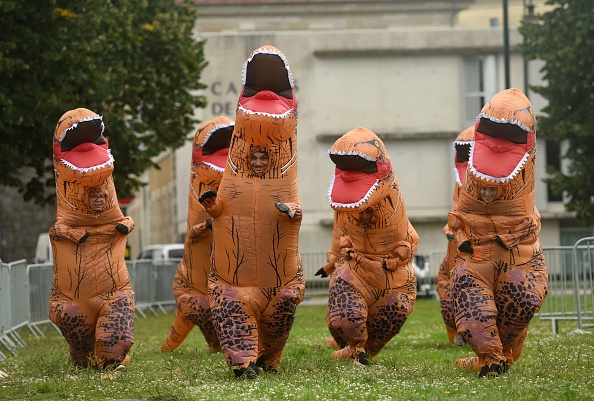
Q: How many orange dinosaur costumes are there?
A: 6